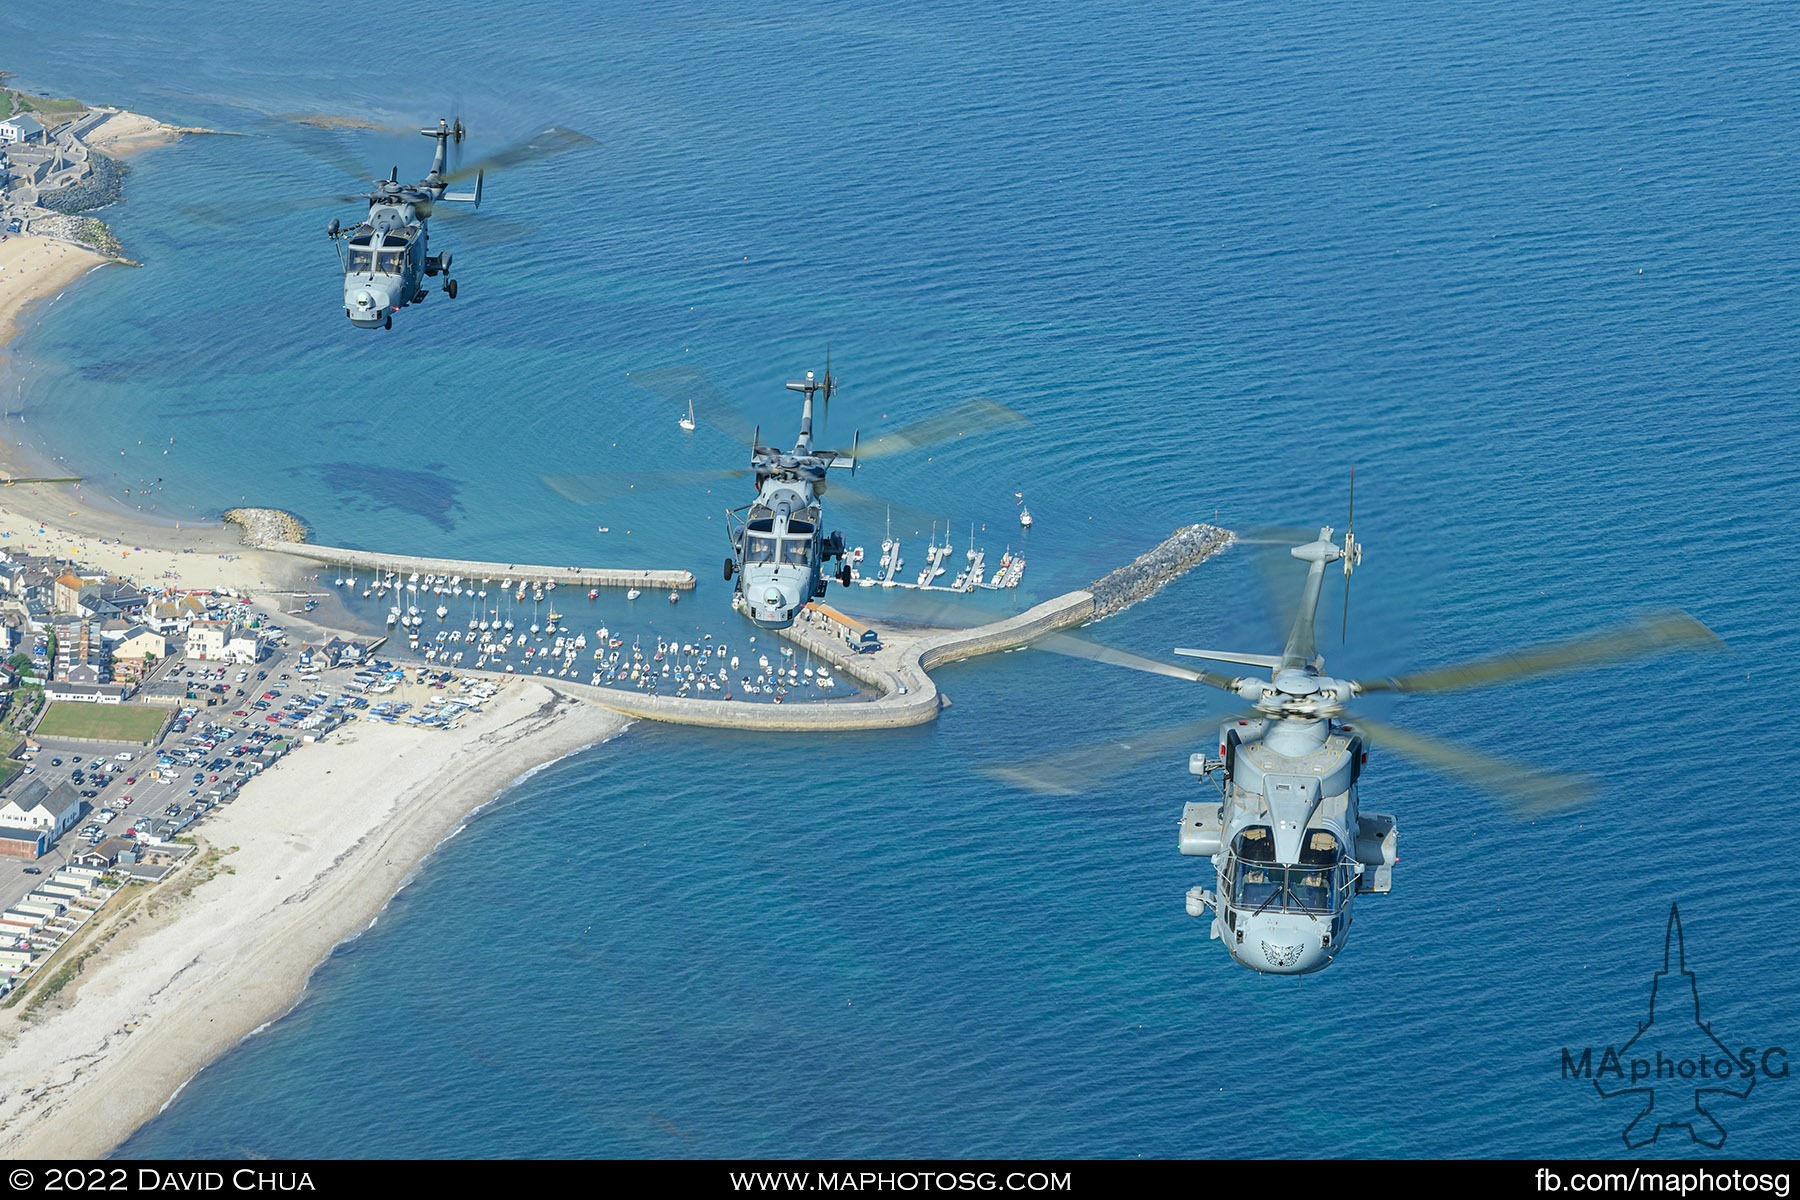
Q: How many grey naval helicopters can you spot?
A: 3